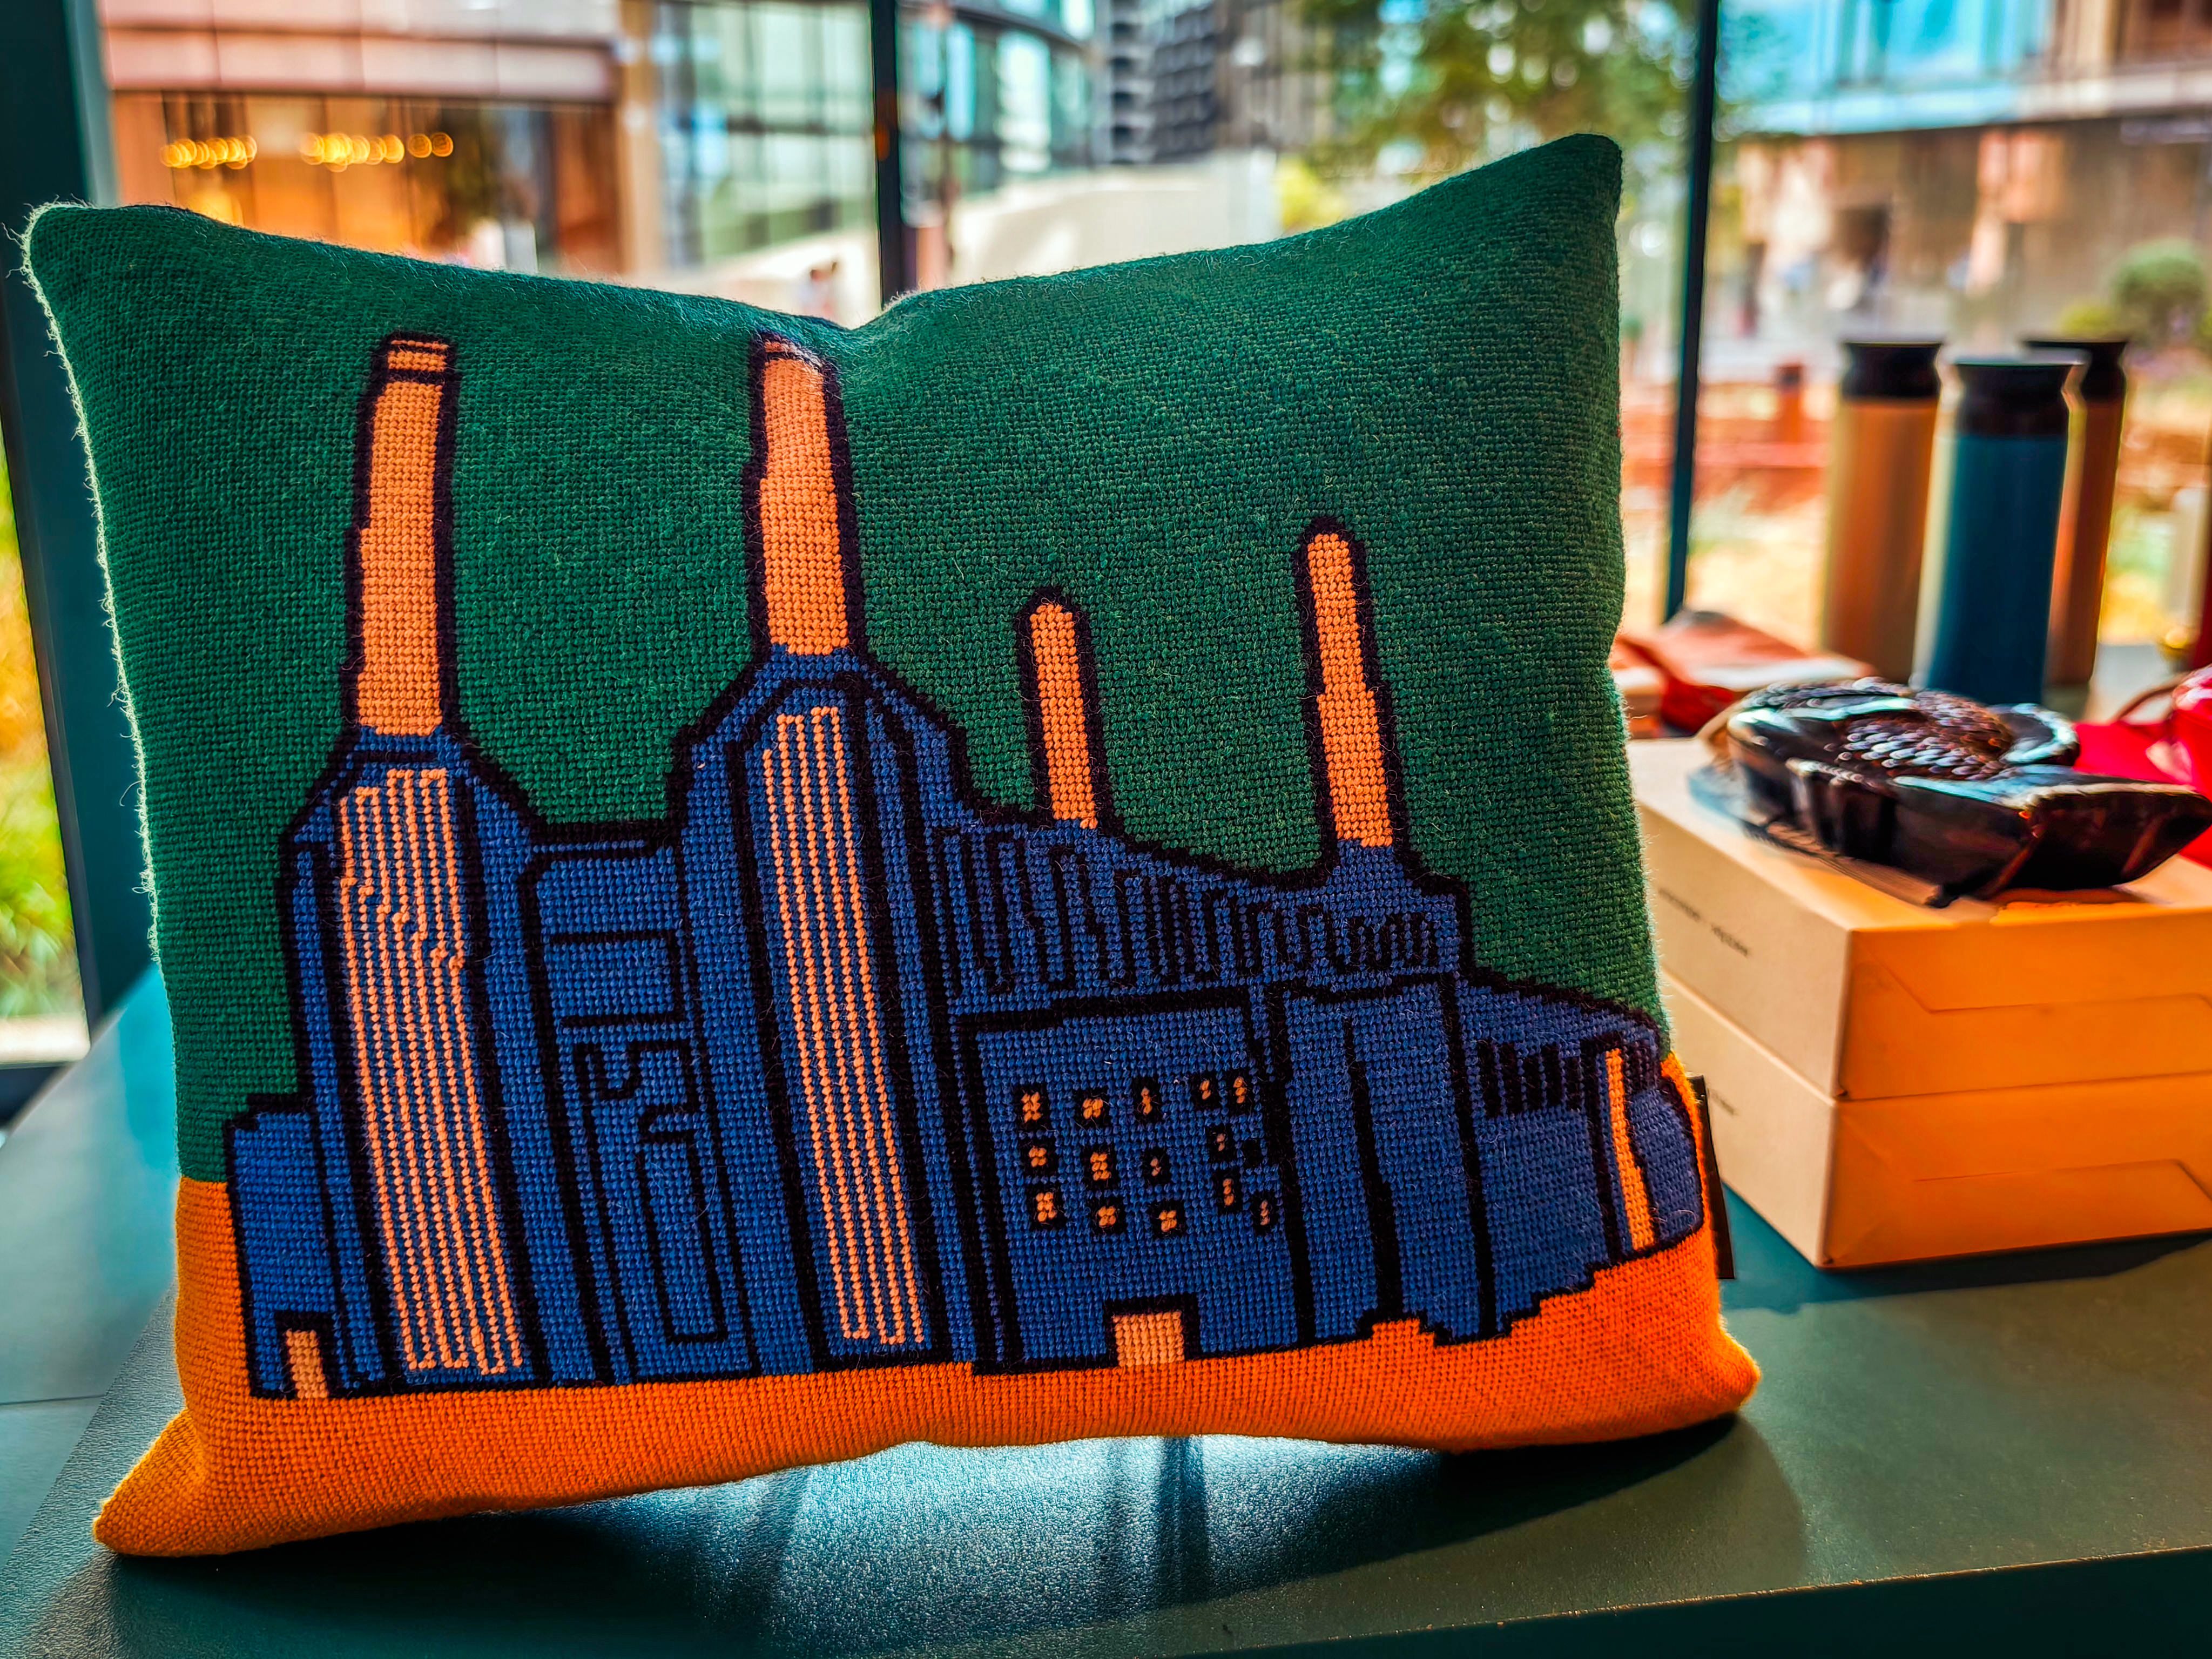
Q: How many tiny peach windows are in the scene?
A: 14